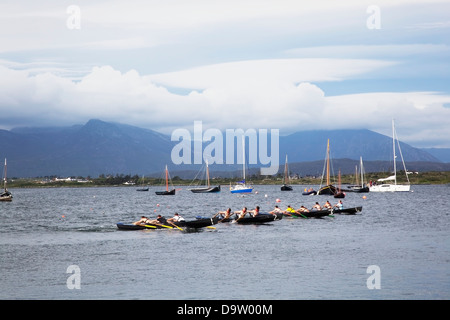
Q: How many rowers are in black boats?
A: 12